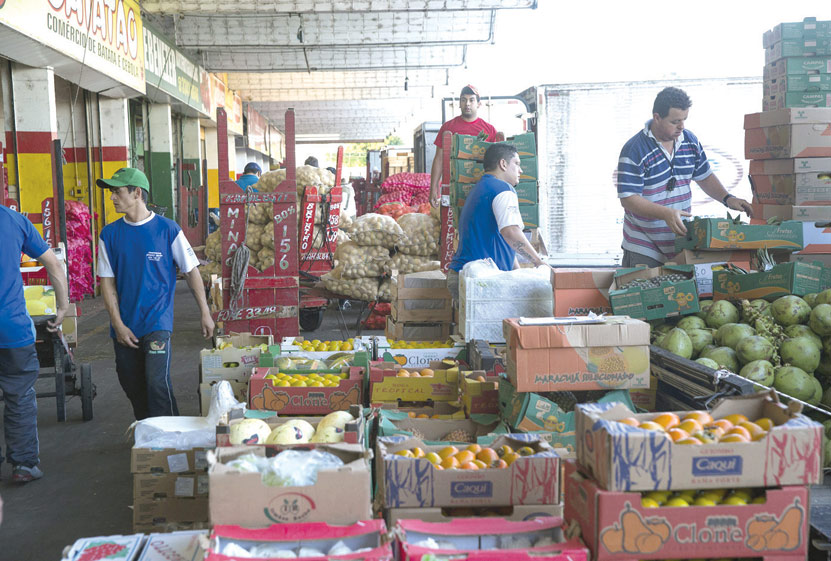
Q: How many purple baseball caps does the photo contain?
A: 0